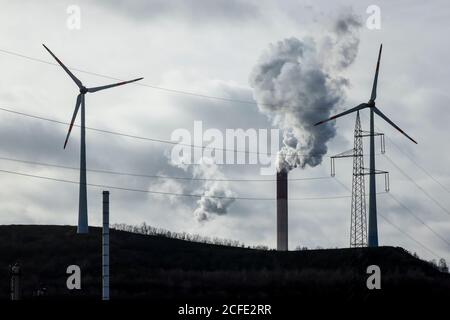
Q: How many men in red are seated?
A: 0